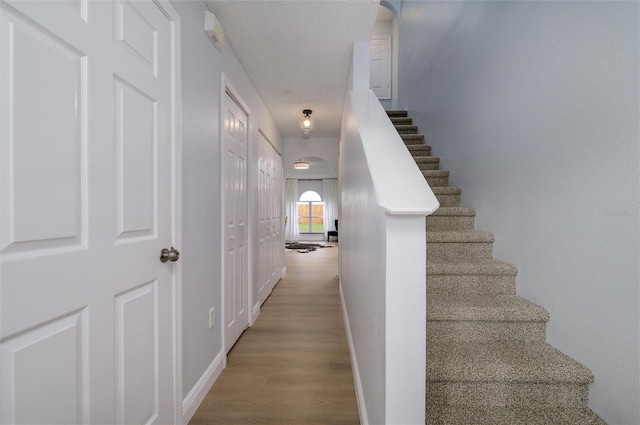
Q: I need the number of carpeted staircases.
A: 1